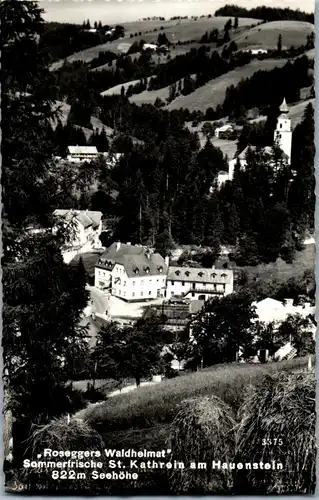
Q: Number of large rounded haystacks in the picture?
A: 3